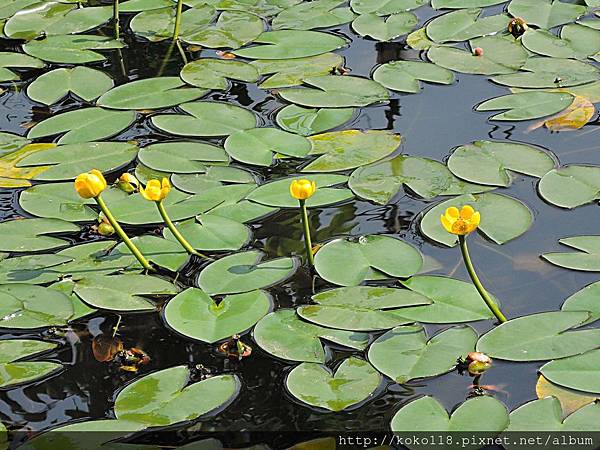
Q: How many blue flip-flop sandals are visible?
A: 0